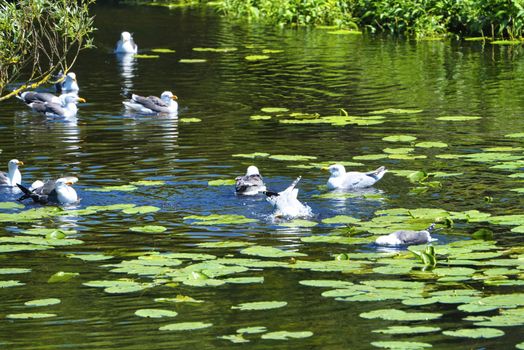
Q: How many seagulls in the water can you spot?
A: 11